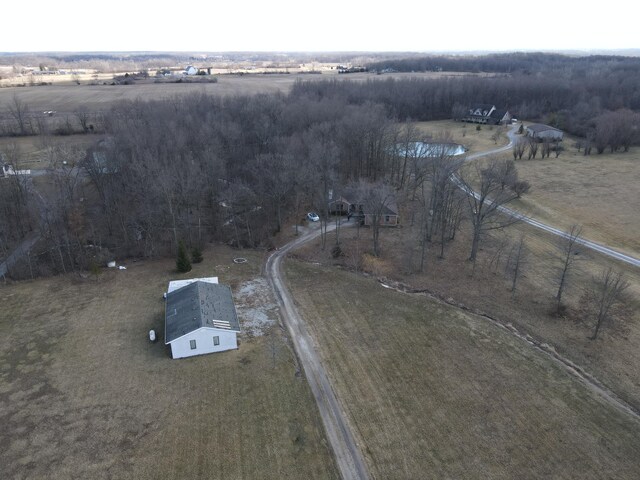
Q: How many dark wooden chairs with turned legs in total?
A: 0